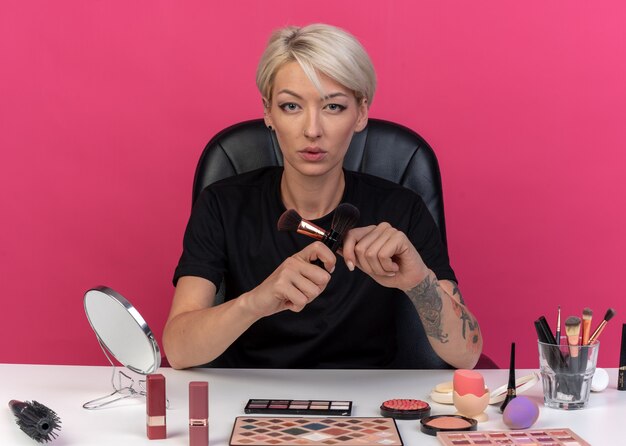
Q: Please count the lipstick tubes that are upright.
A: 2